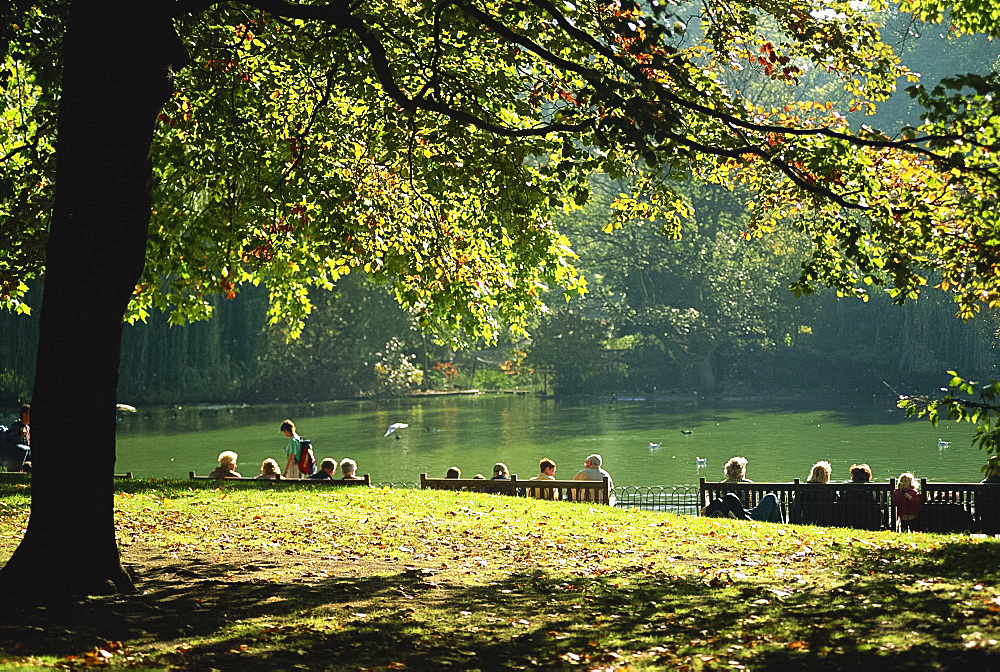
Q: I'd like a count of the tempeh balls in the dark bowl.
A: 0